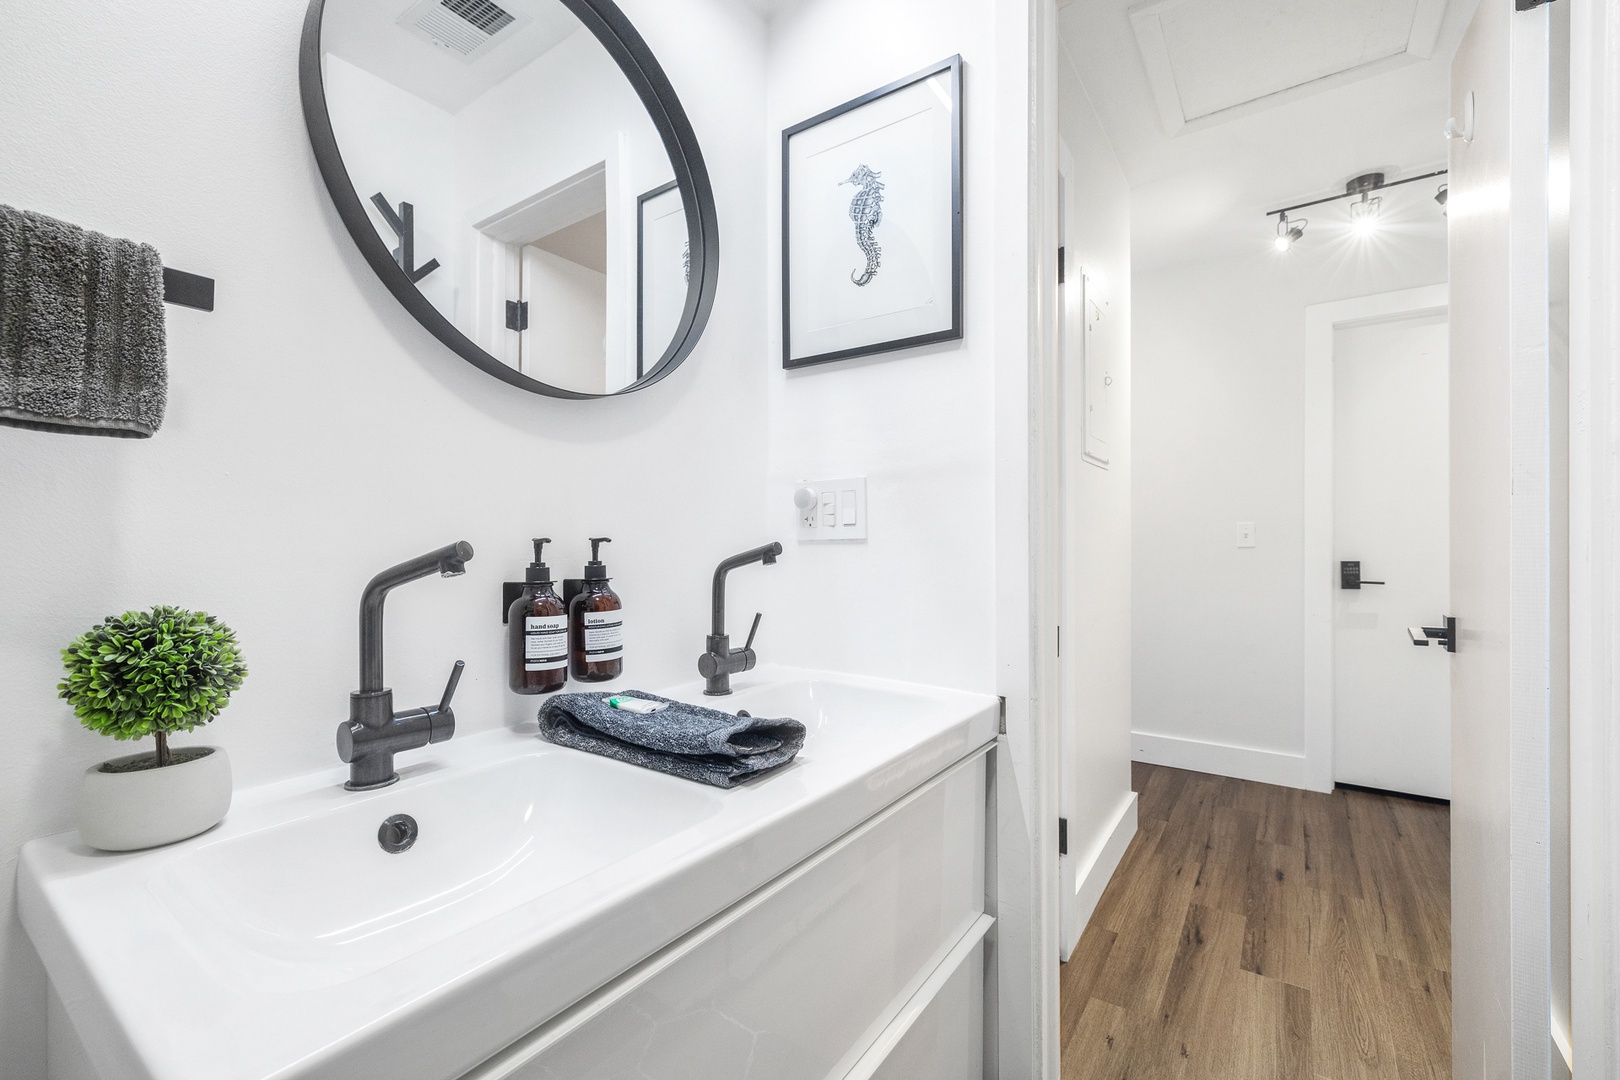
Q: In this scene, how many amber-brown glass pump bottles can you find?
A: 2